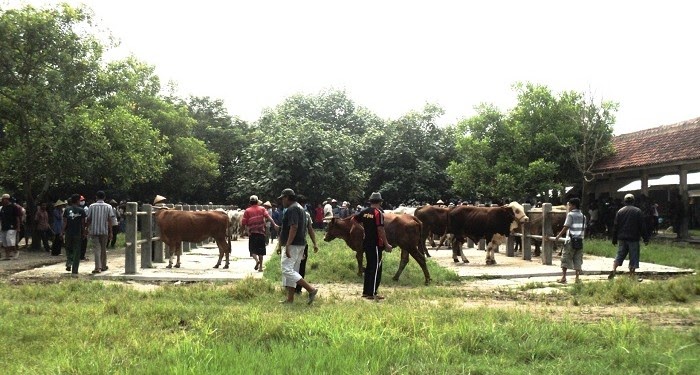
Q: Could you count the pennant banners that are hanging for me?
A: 0